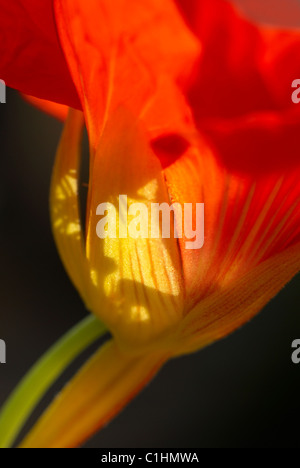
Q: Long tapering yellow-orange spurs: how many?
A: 1